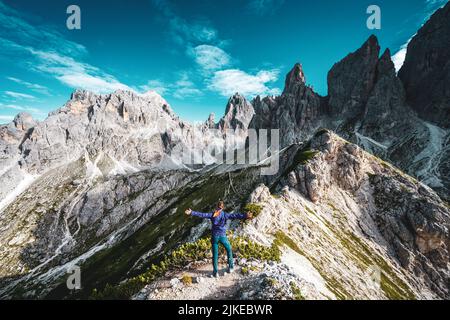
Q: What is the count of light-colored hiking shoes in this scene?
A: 2